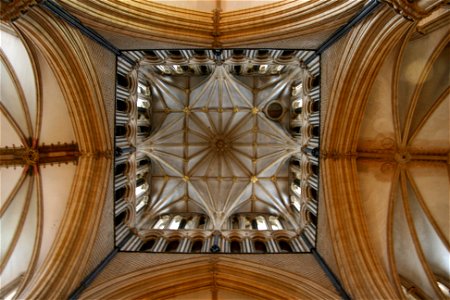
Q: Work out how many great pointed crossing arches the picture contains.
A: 4